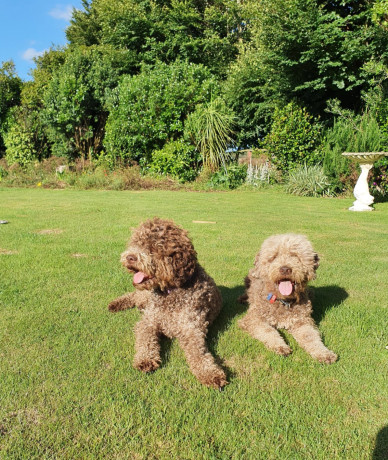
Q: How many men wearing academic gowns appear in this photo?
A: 0